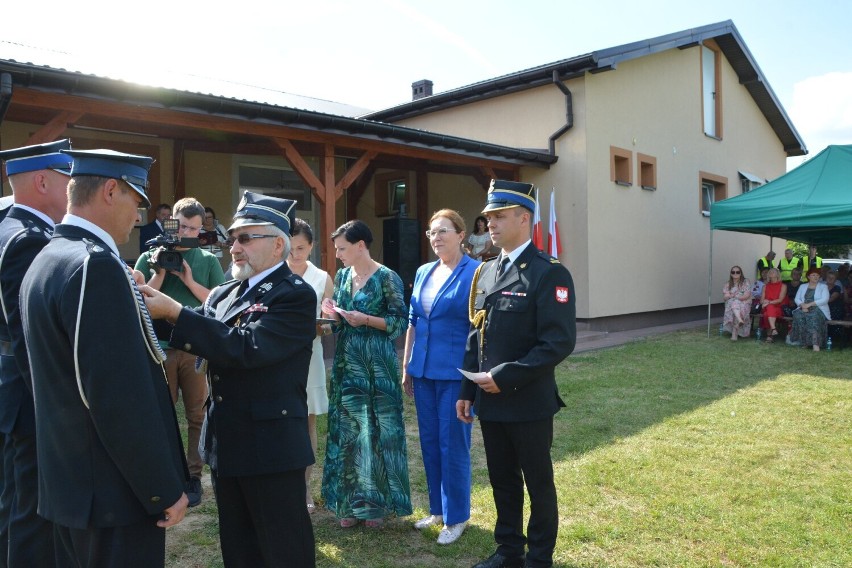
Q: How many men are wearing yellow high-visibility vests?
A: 3